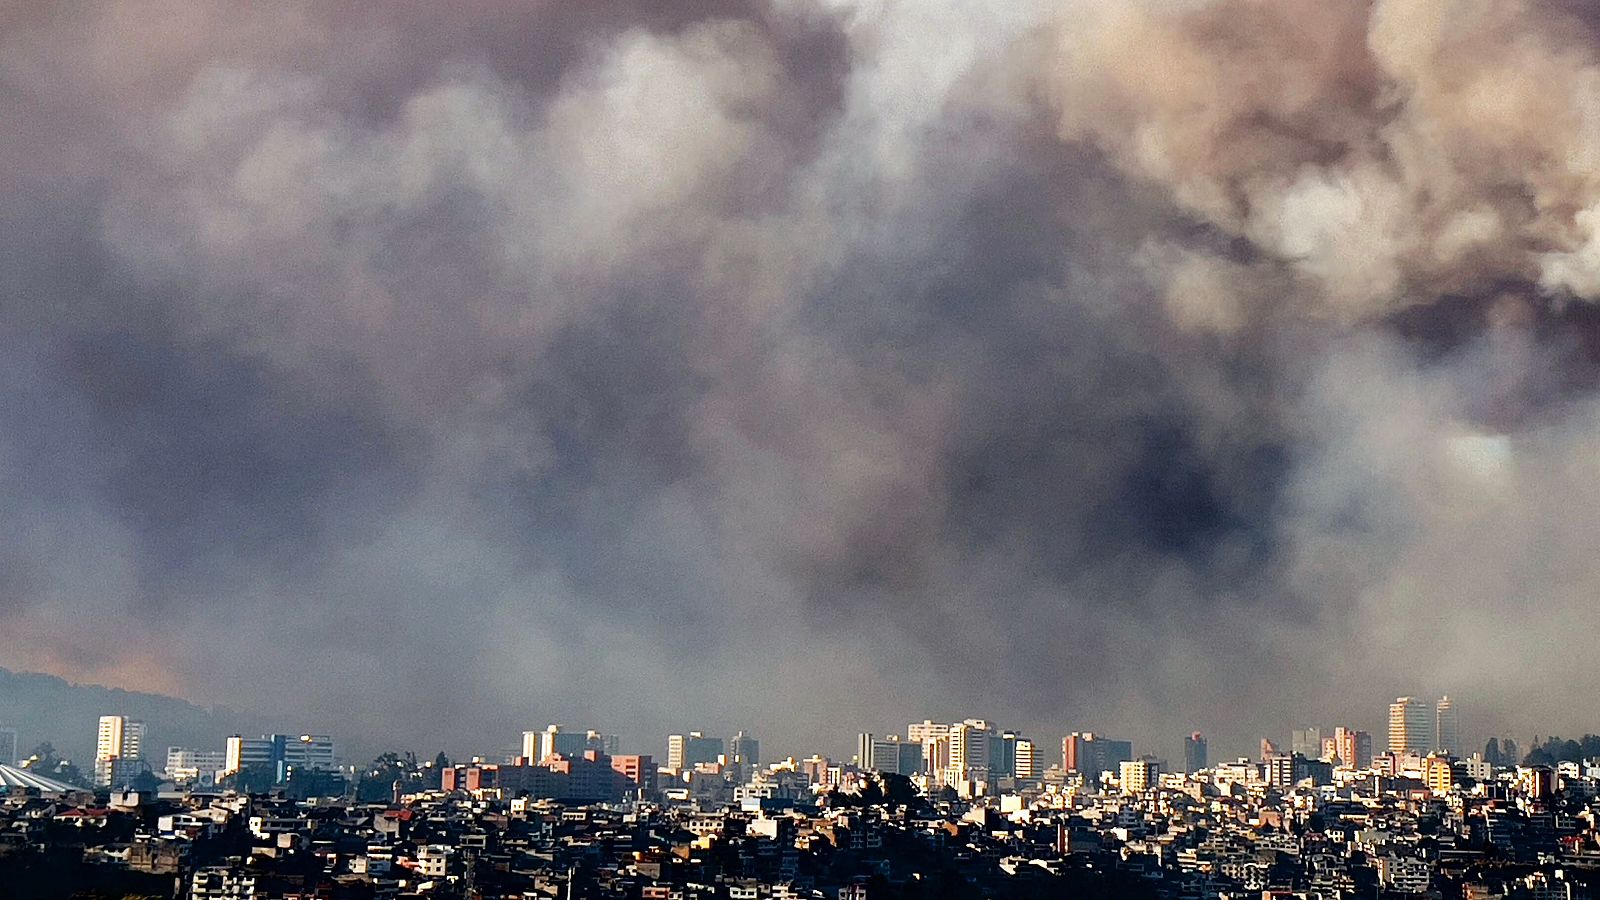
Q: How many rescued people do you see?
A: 0